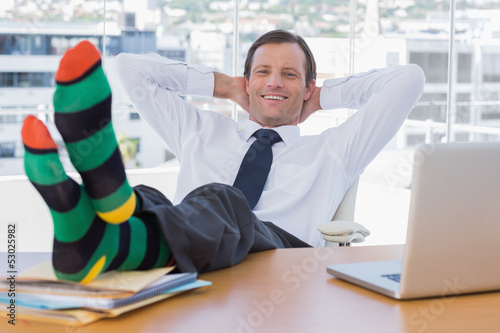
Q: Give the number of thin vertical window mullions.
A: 4